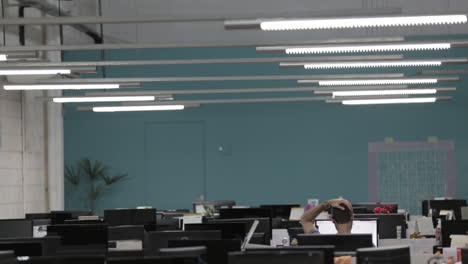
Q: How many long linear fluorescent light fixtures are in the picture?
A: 11